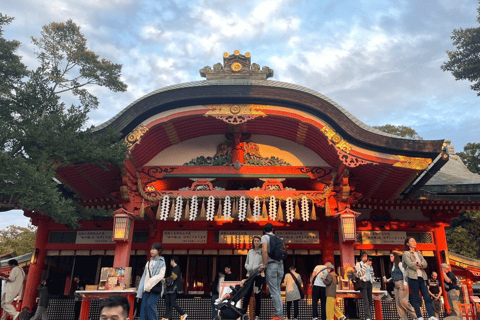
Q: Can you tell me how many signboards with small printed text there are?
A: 5